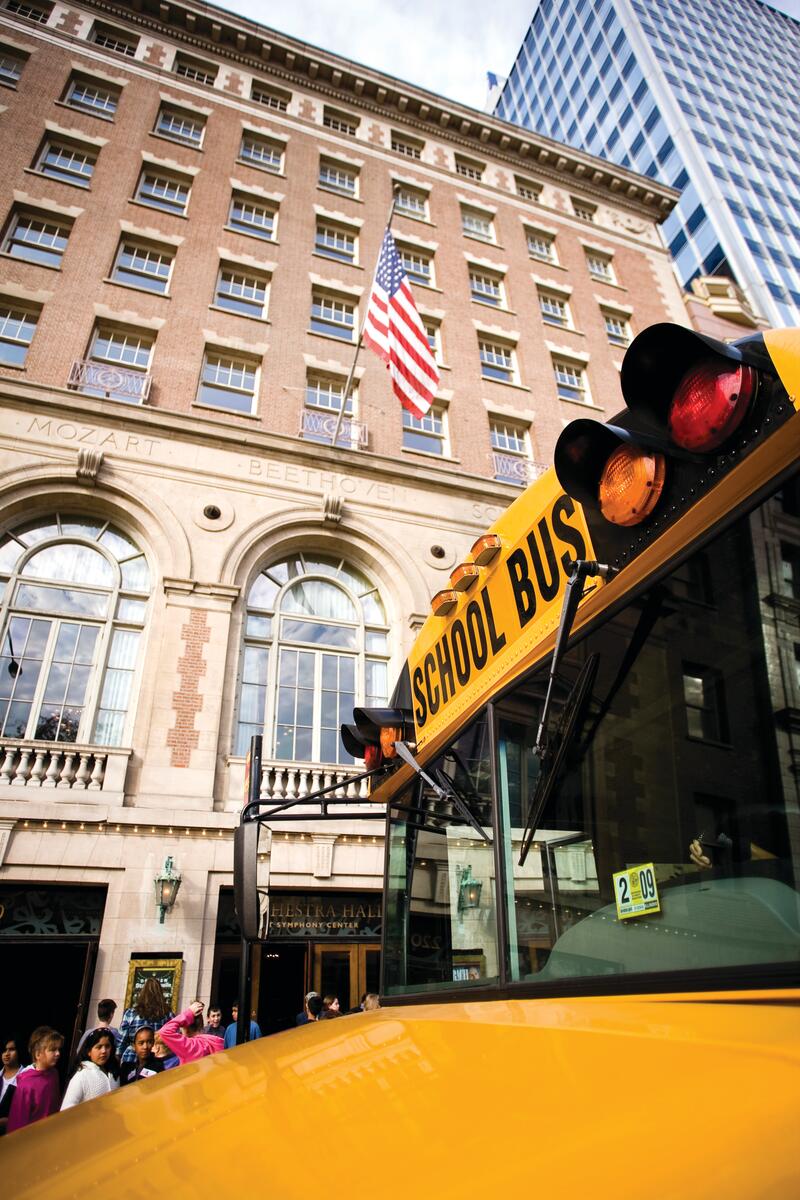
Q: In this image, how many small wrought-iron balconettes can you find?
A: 3